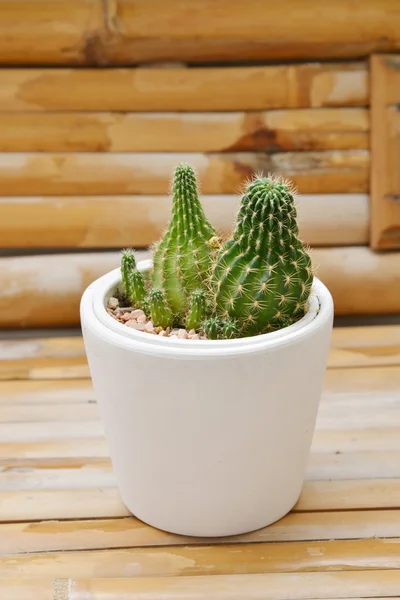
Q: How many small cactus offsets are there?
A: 6